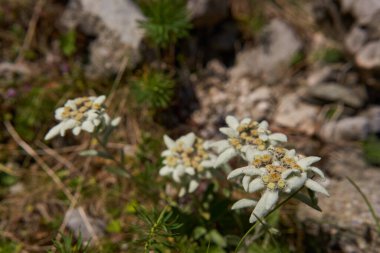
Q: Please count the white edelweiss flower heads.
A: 4